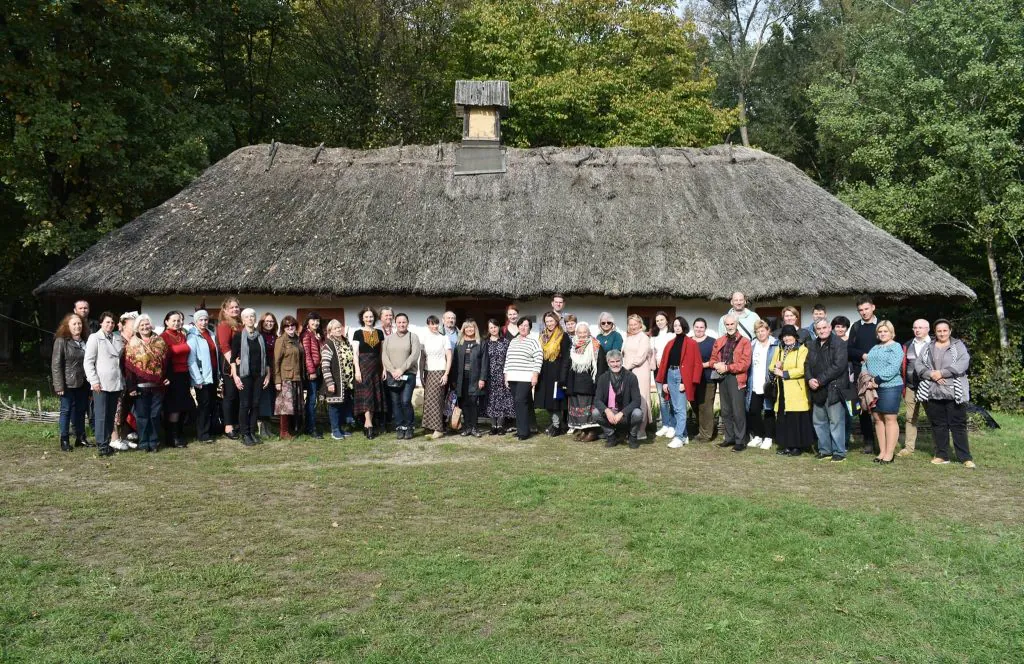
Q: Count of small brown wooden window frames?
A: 4